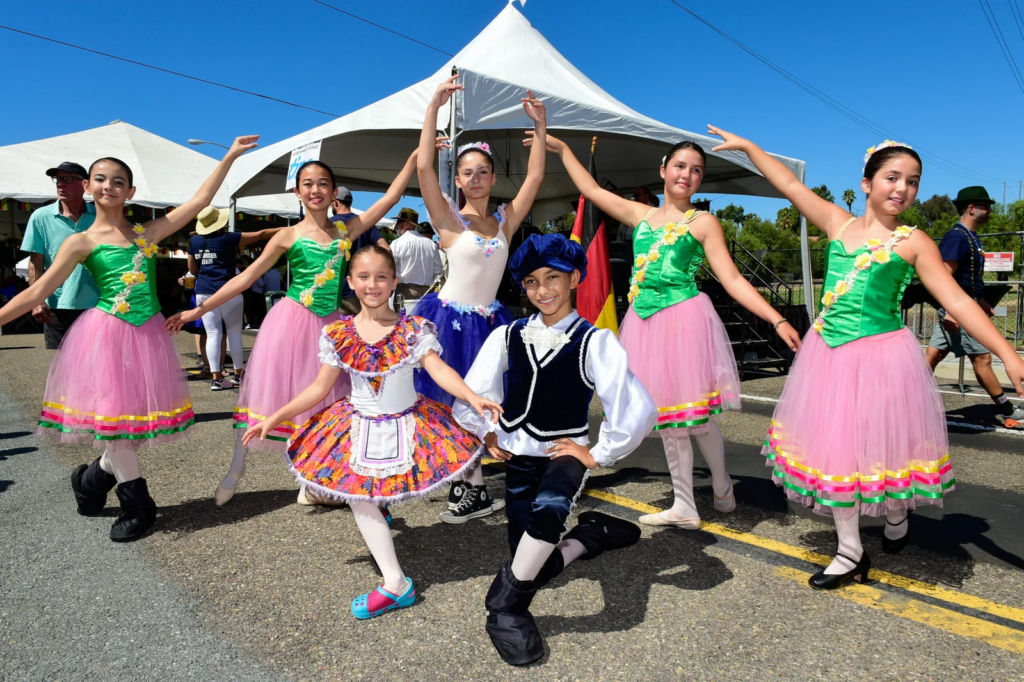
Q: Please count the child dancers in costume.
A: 7